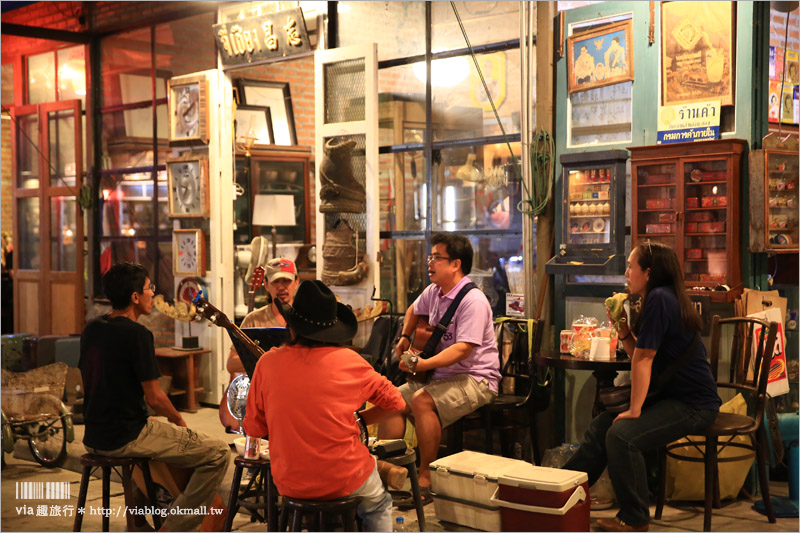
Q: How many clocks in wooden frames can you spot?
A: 3